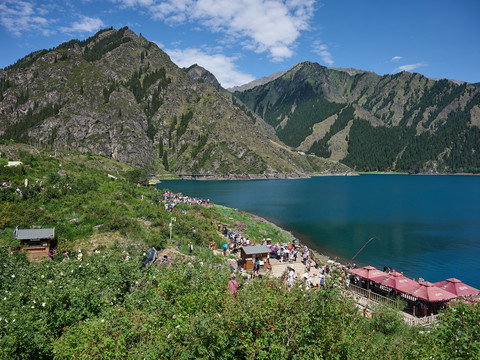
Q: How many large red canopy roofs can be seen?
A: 4